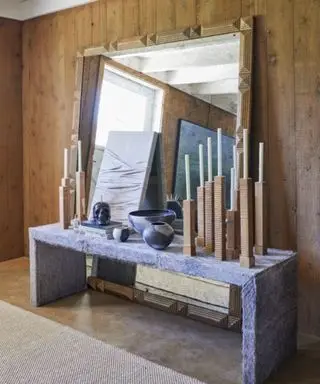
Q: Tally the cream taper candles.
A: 10